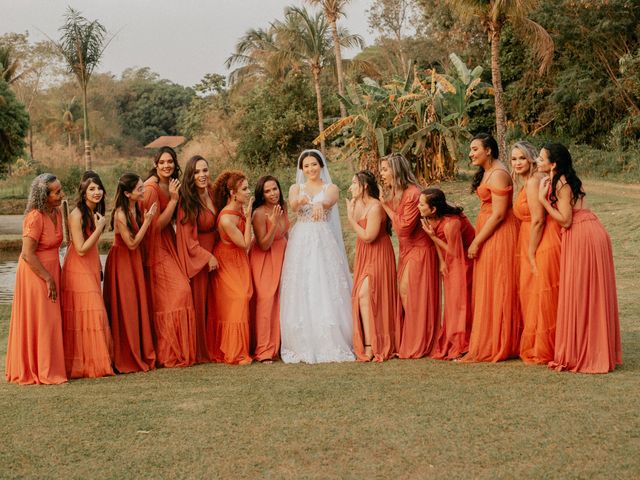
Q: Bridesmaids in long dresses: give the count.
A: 13